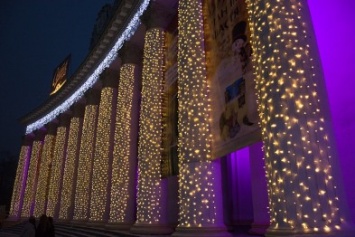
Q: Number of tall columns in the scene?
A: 11